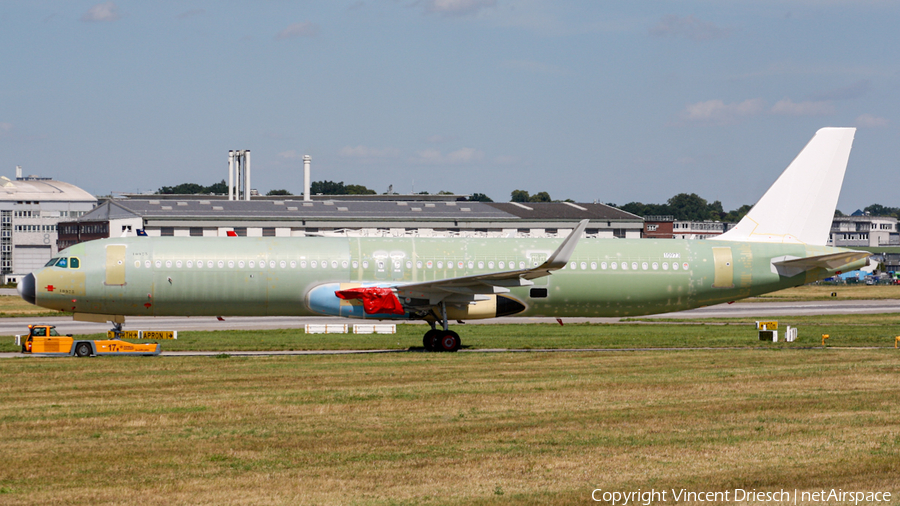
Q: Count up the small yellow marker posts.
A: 2